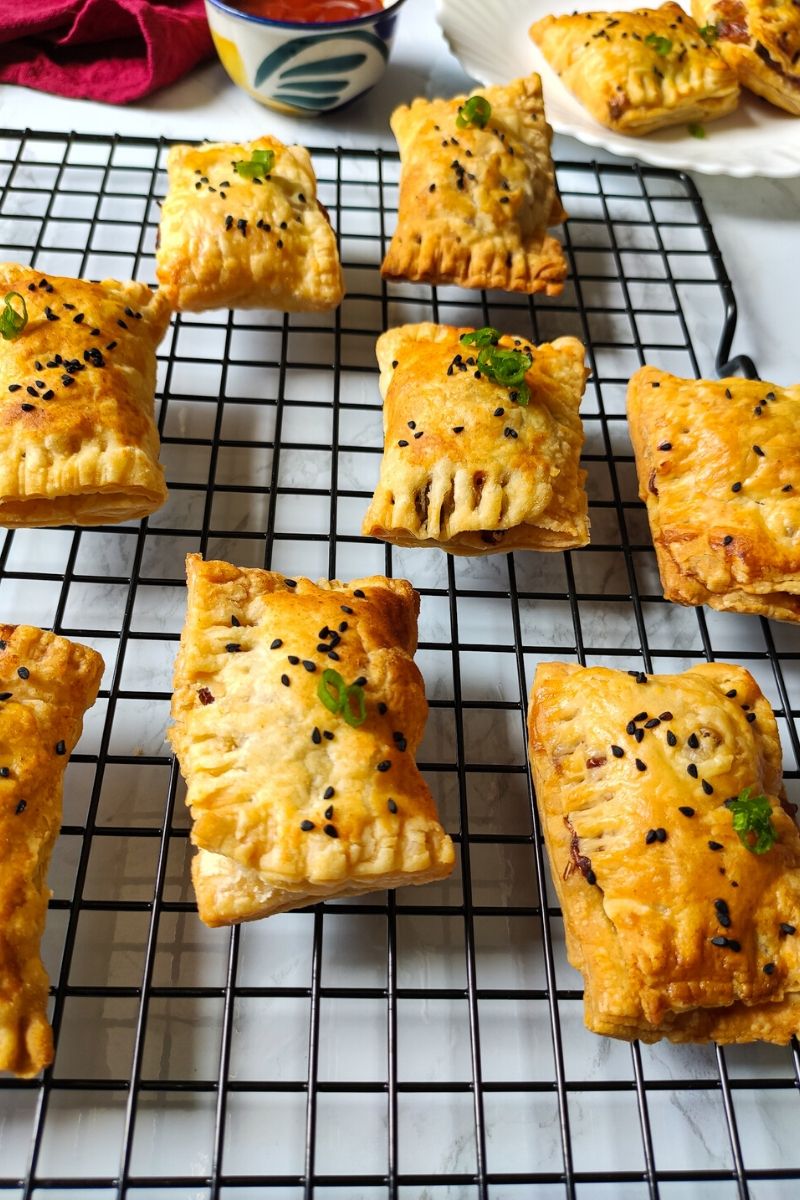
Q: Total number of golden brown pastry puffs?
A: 10